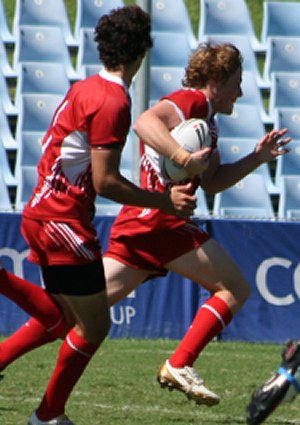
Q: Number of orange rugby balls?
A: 0